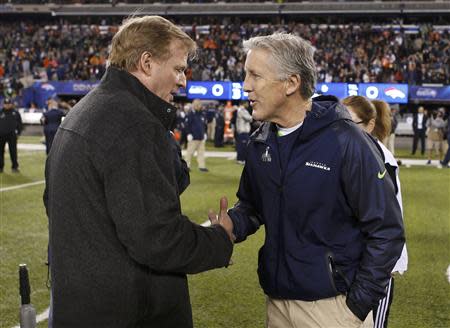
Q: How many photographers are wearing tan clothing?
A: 1